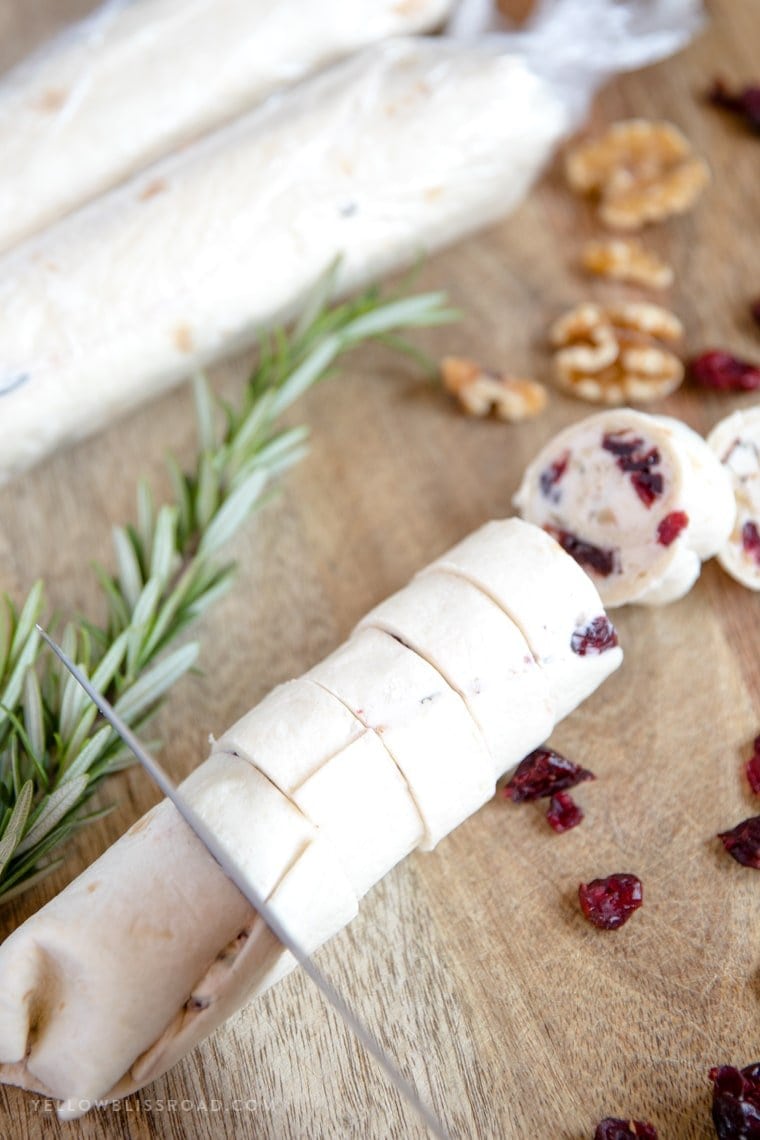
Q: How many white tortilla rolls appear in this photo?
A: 3